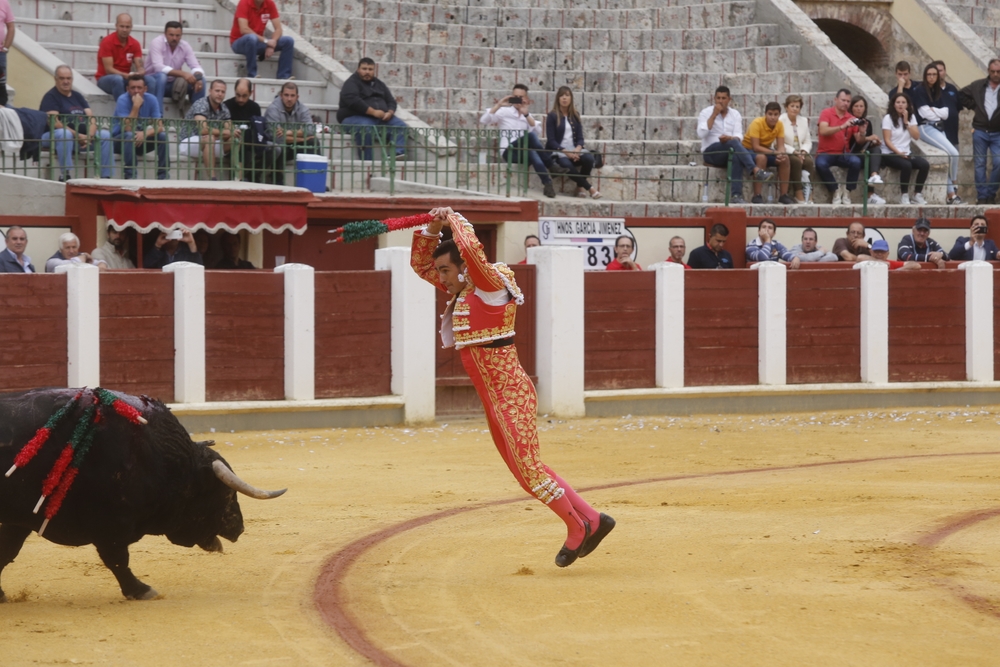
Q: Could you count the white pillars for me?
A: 9